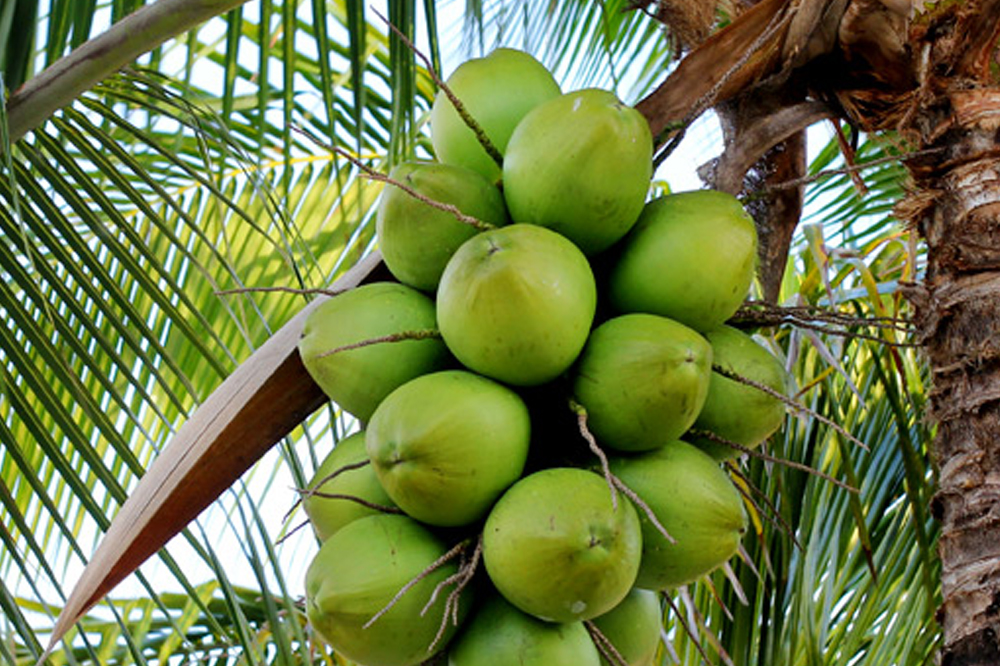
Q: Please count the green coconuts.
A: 15